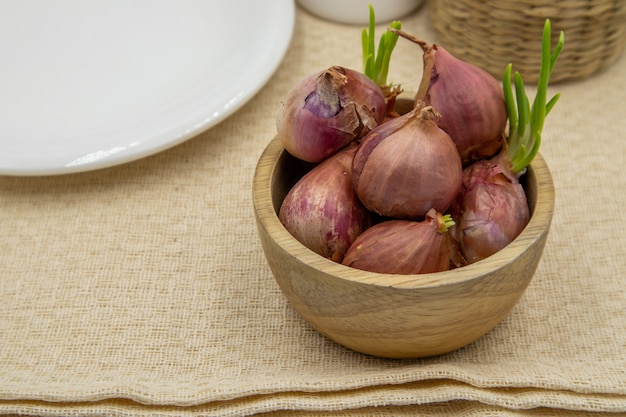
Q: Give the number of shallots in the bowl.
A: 7